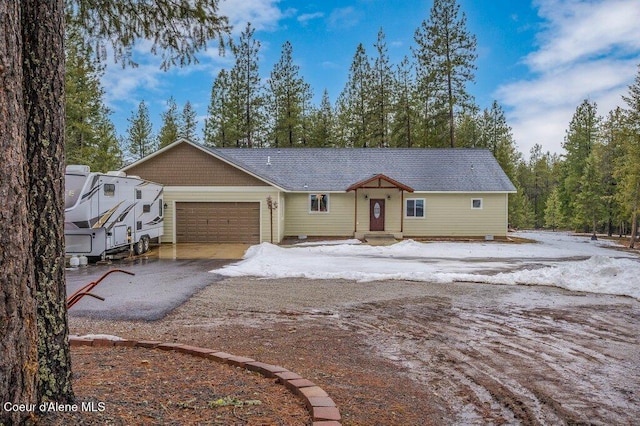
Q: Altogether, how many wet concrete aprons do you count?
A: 1